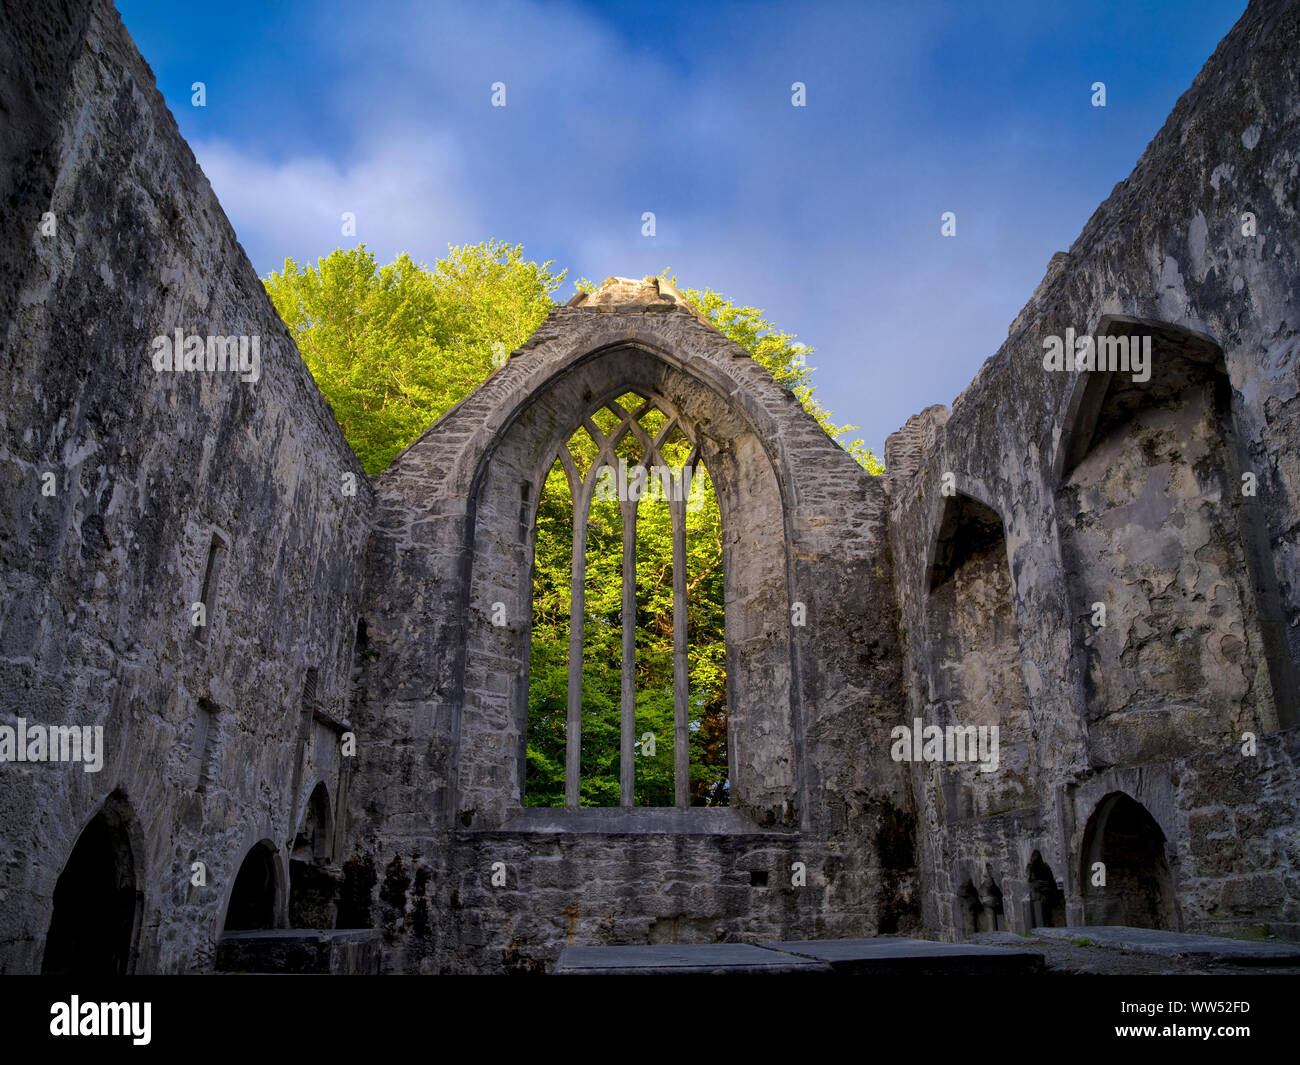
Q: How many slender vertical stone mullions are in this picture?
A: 3